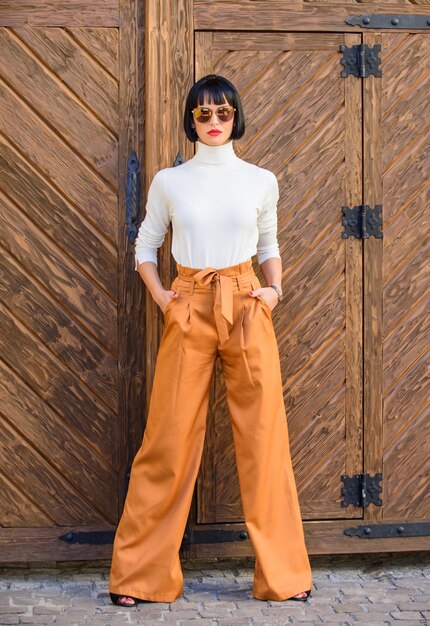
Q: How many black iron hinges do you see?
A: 3